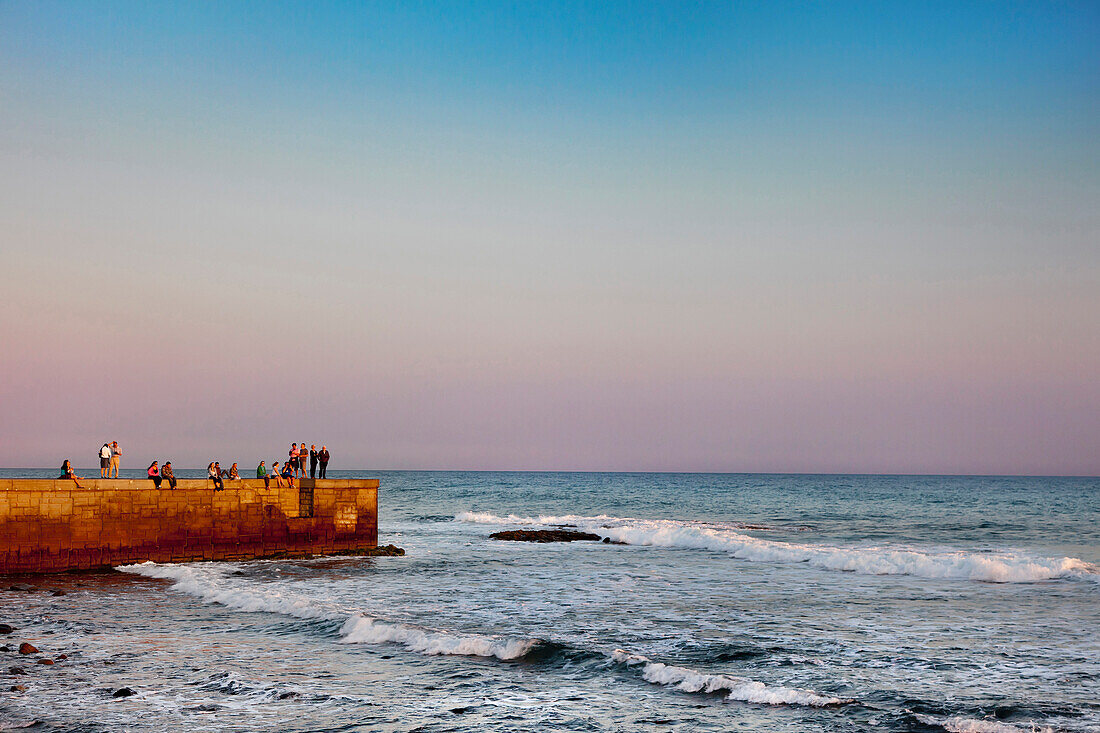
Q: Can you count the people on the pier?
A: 15